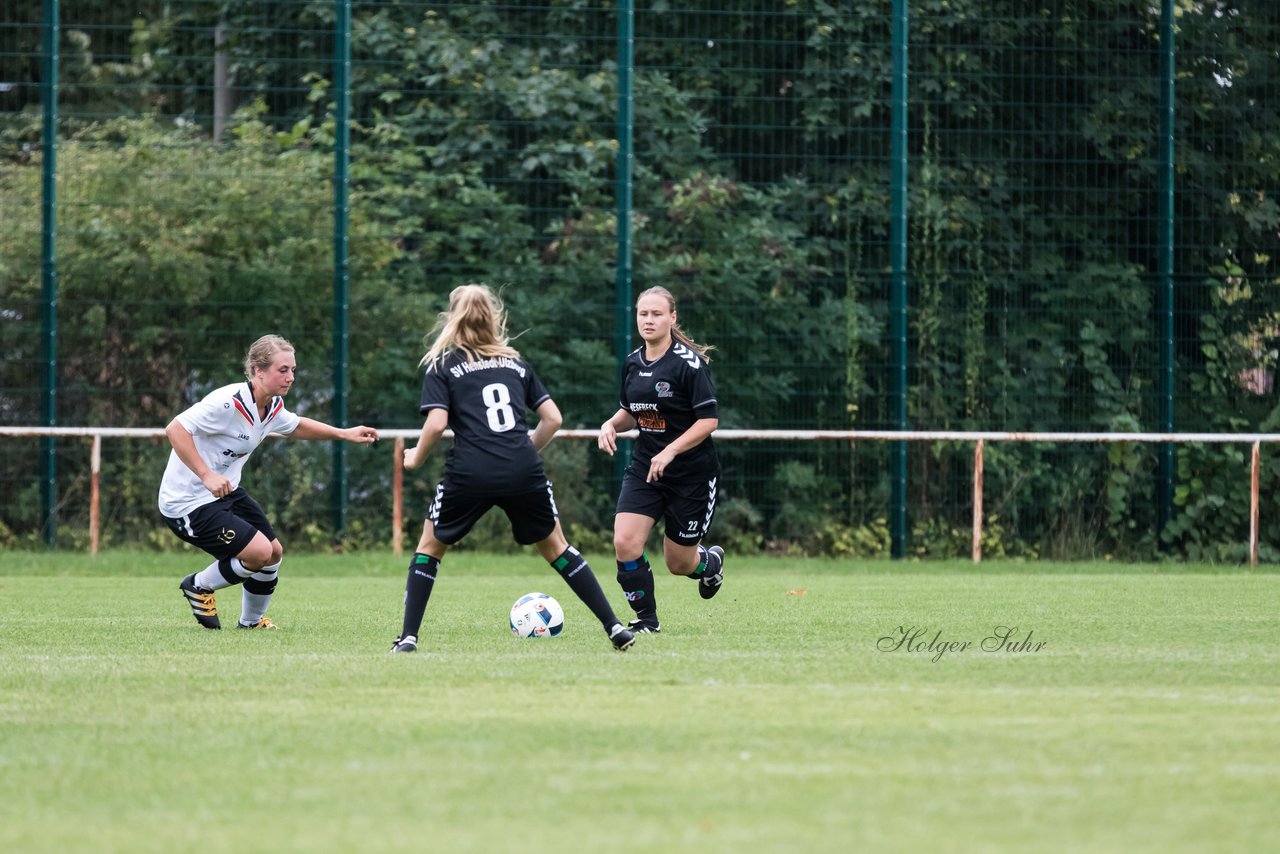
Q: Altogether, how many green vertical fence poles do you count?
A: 5